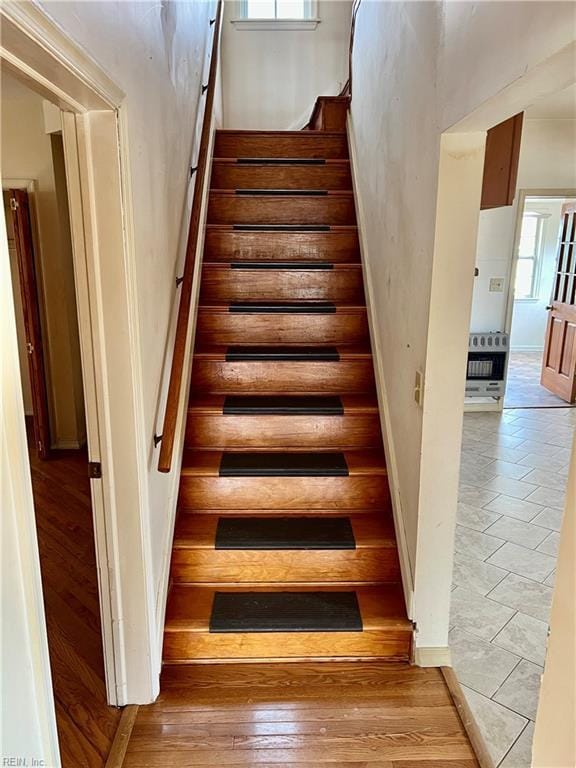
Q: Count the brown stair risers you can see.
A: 11